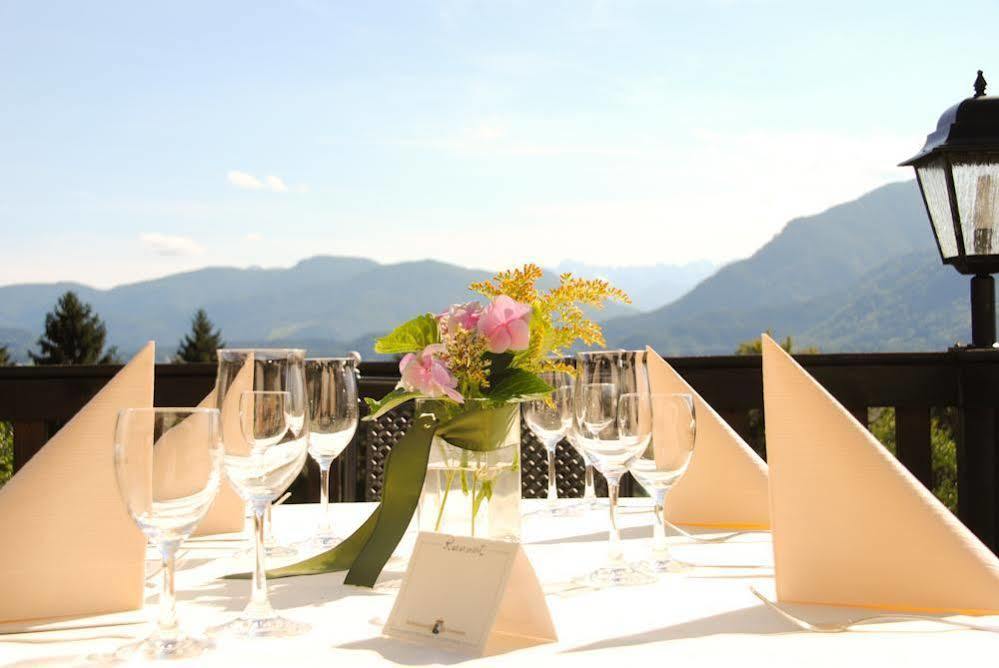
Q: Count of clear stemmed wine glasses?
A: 8